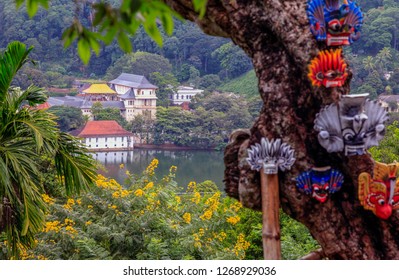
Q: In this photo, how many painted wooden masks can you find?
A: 6